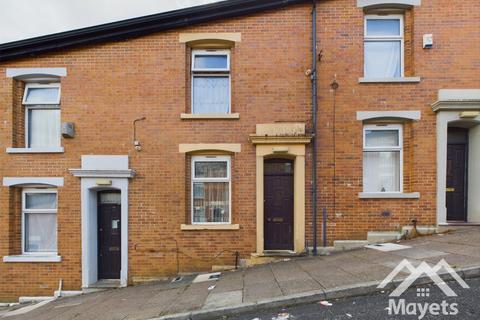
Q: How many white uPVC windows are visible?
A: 6